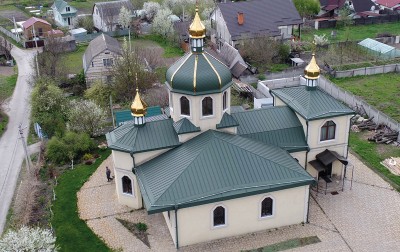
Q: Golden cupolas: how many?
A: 3